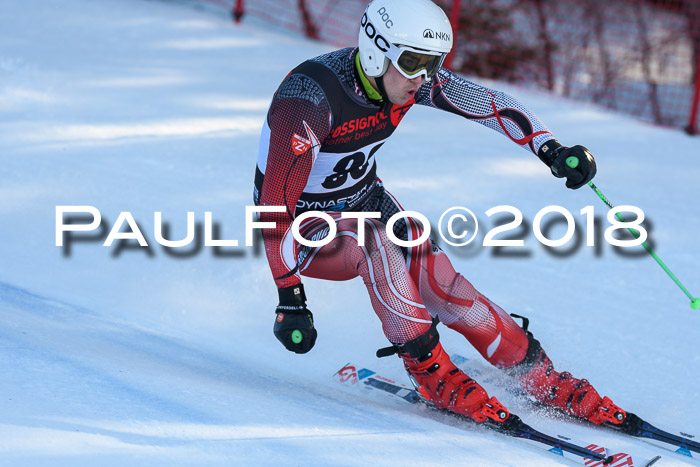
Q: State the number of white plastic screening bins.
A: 0